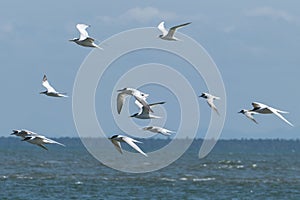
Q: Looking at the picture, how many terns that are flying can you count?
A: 12